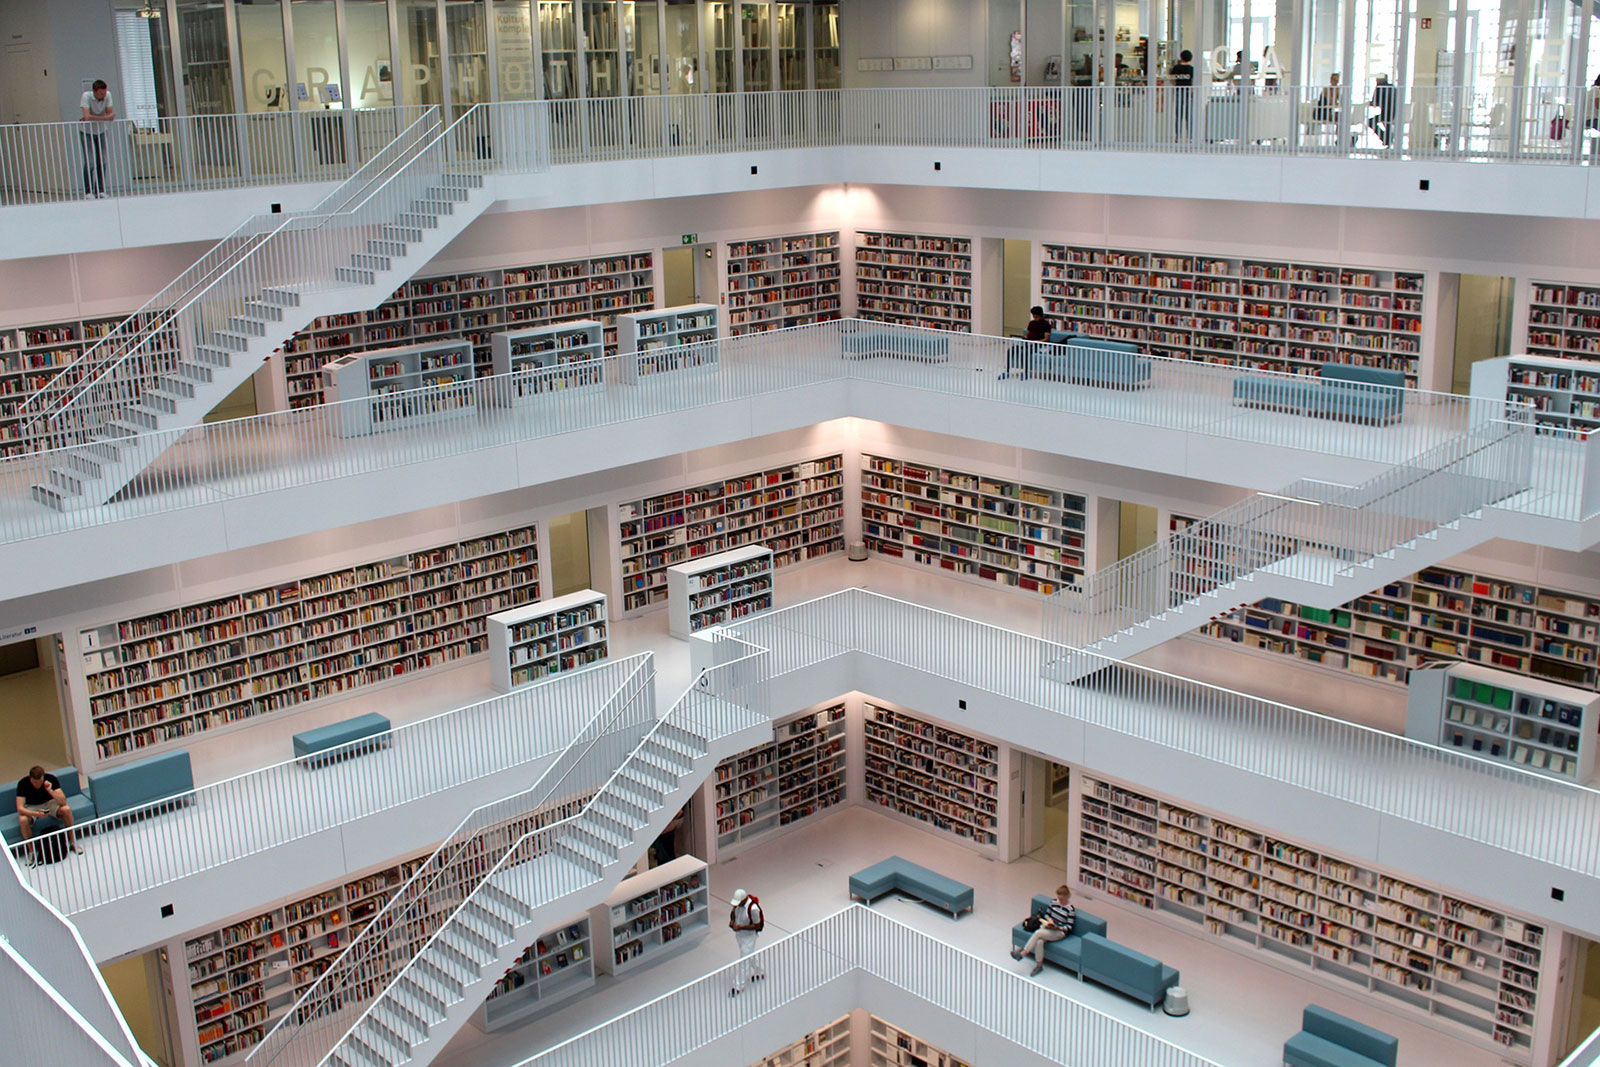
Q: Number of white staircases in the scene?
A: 3